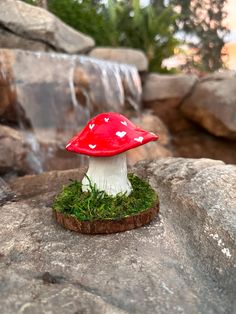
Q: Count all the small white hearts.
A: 6